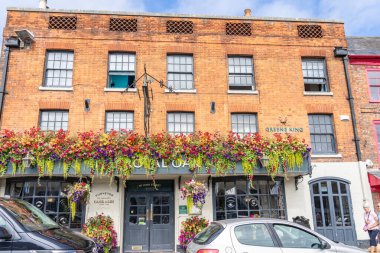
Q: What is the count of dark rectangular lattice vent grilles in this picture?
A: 5